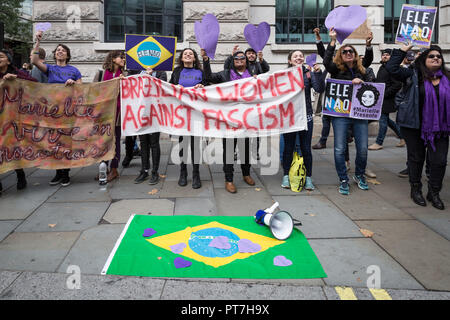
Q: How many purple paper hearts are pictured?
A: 11